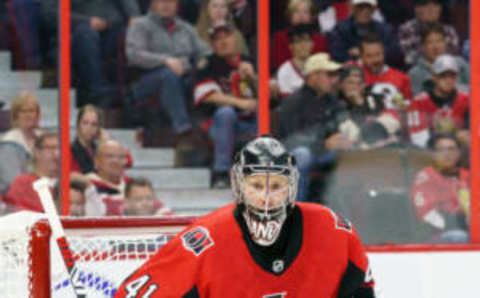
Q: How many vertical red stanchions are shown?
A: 3